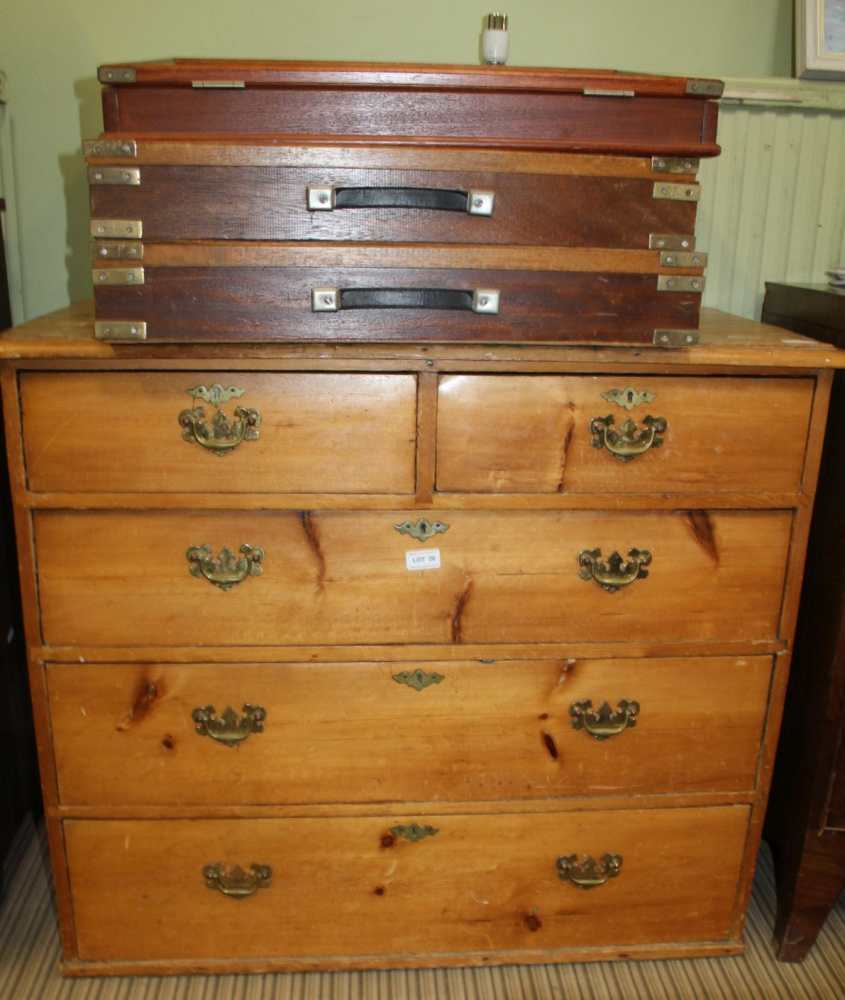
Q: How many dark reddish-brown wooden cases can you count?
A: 3